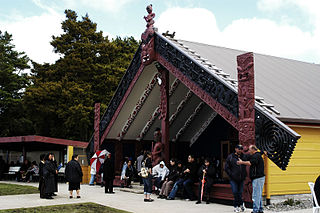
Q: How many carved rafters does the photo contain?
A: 5